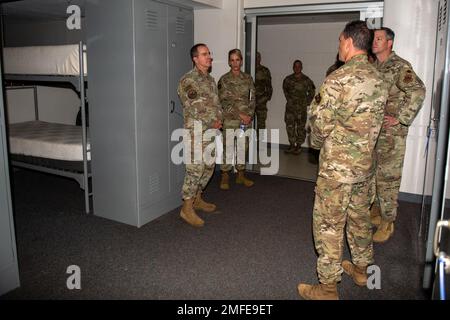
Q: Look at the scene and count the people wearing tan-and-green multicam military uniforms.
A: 6